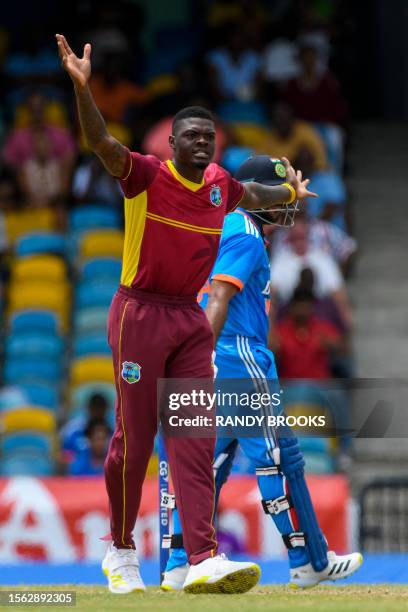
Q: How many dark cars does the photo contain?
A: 0